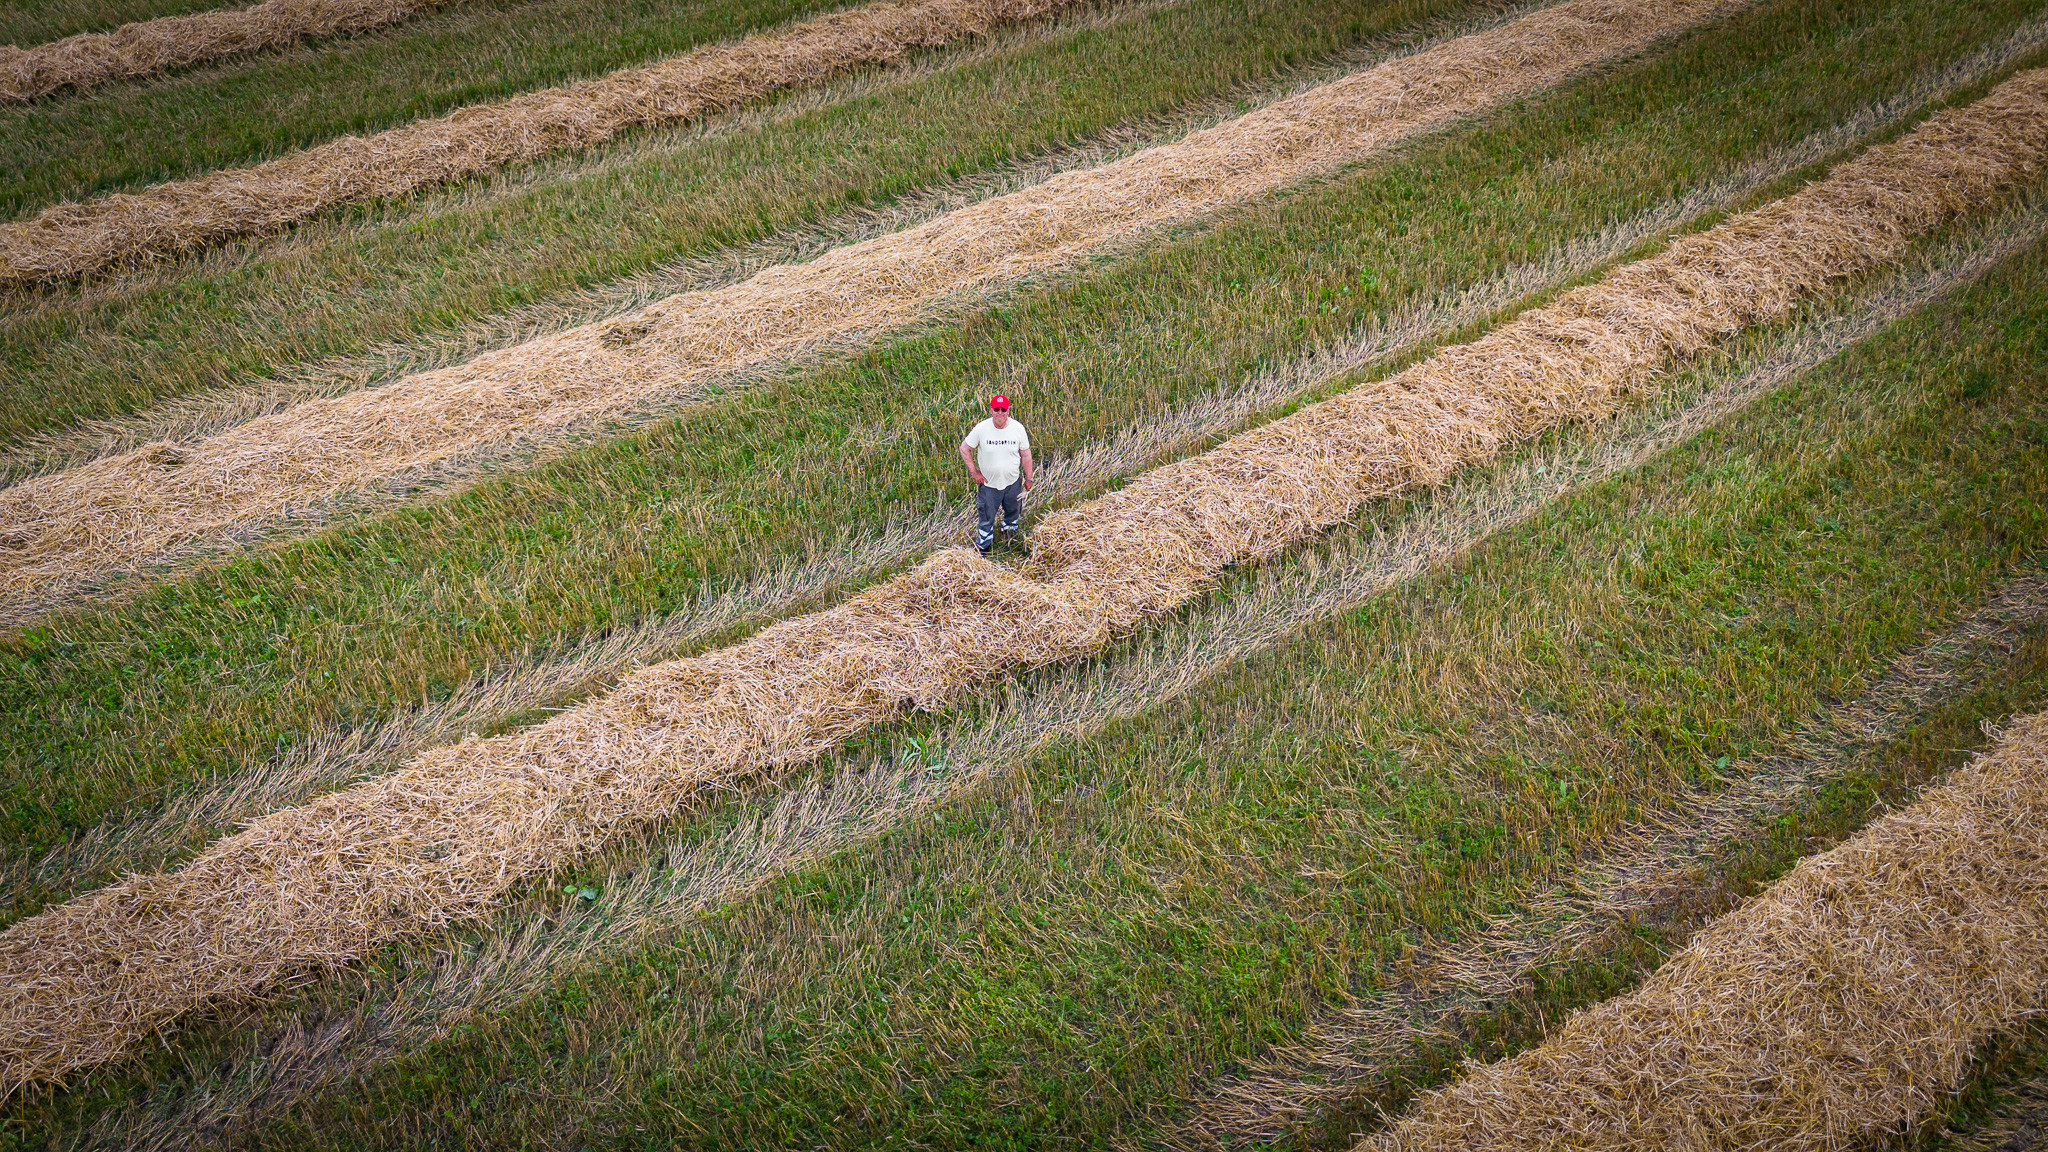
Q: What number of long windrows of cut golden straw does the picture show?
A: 5